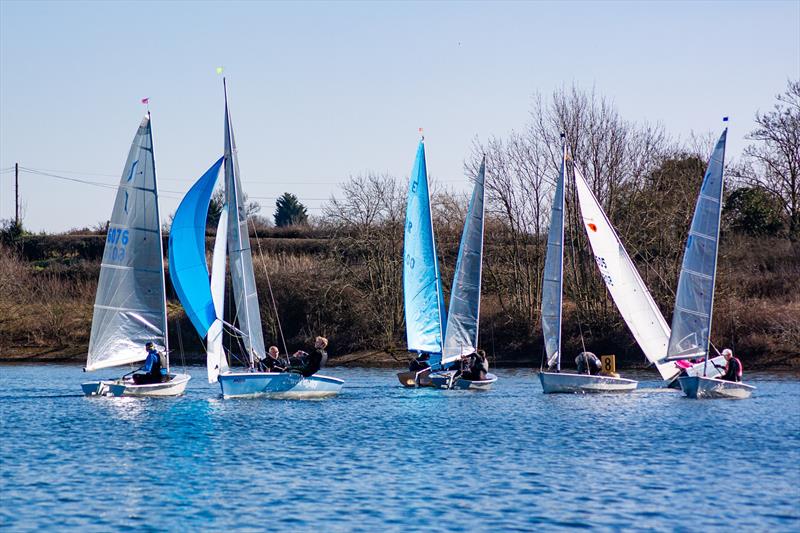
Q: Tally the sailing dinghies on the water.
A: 7